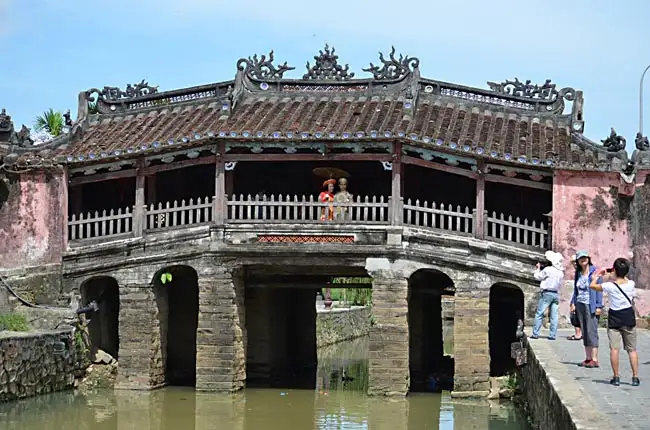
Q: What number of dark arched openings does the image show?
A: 4